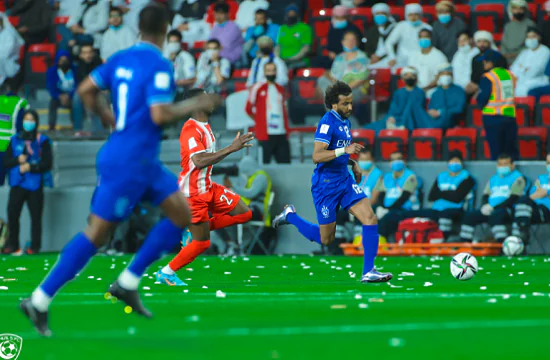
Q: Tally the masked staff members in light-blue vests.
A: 5